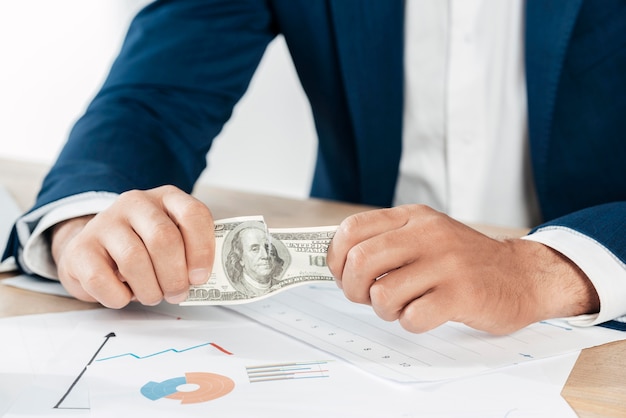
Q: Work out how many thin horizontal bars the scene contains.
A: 4